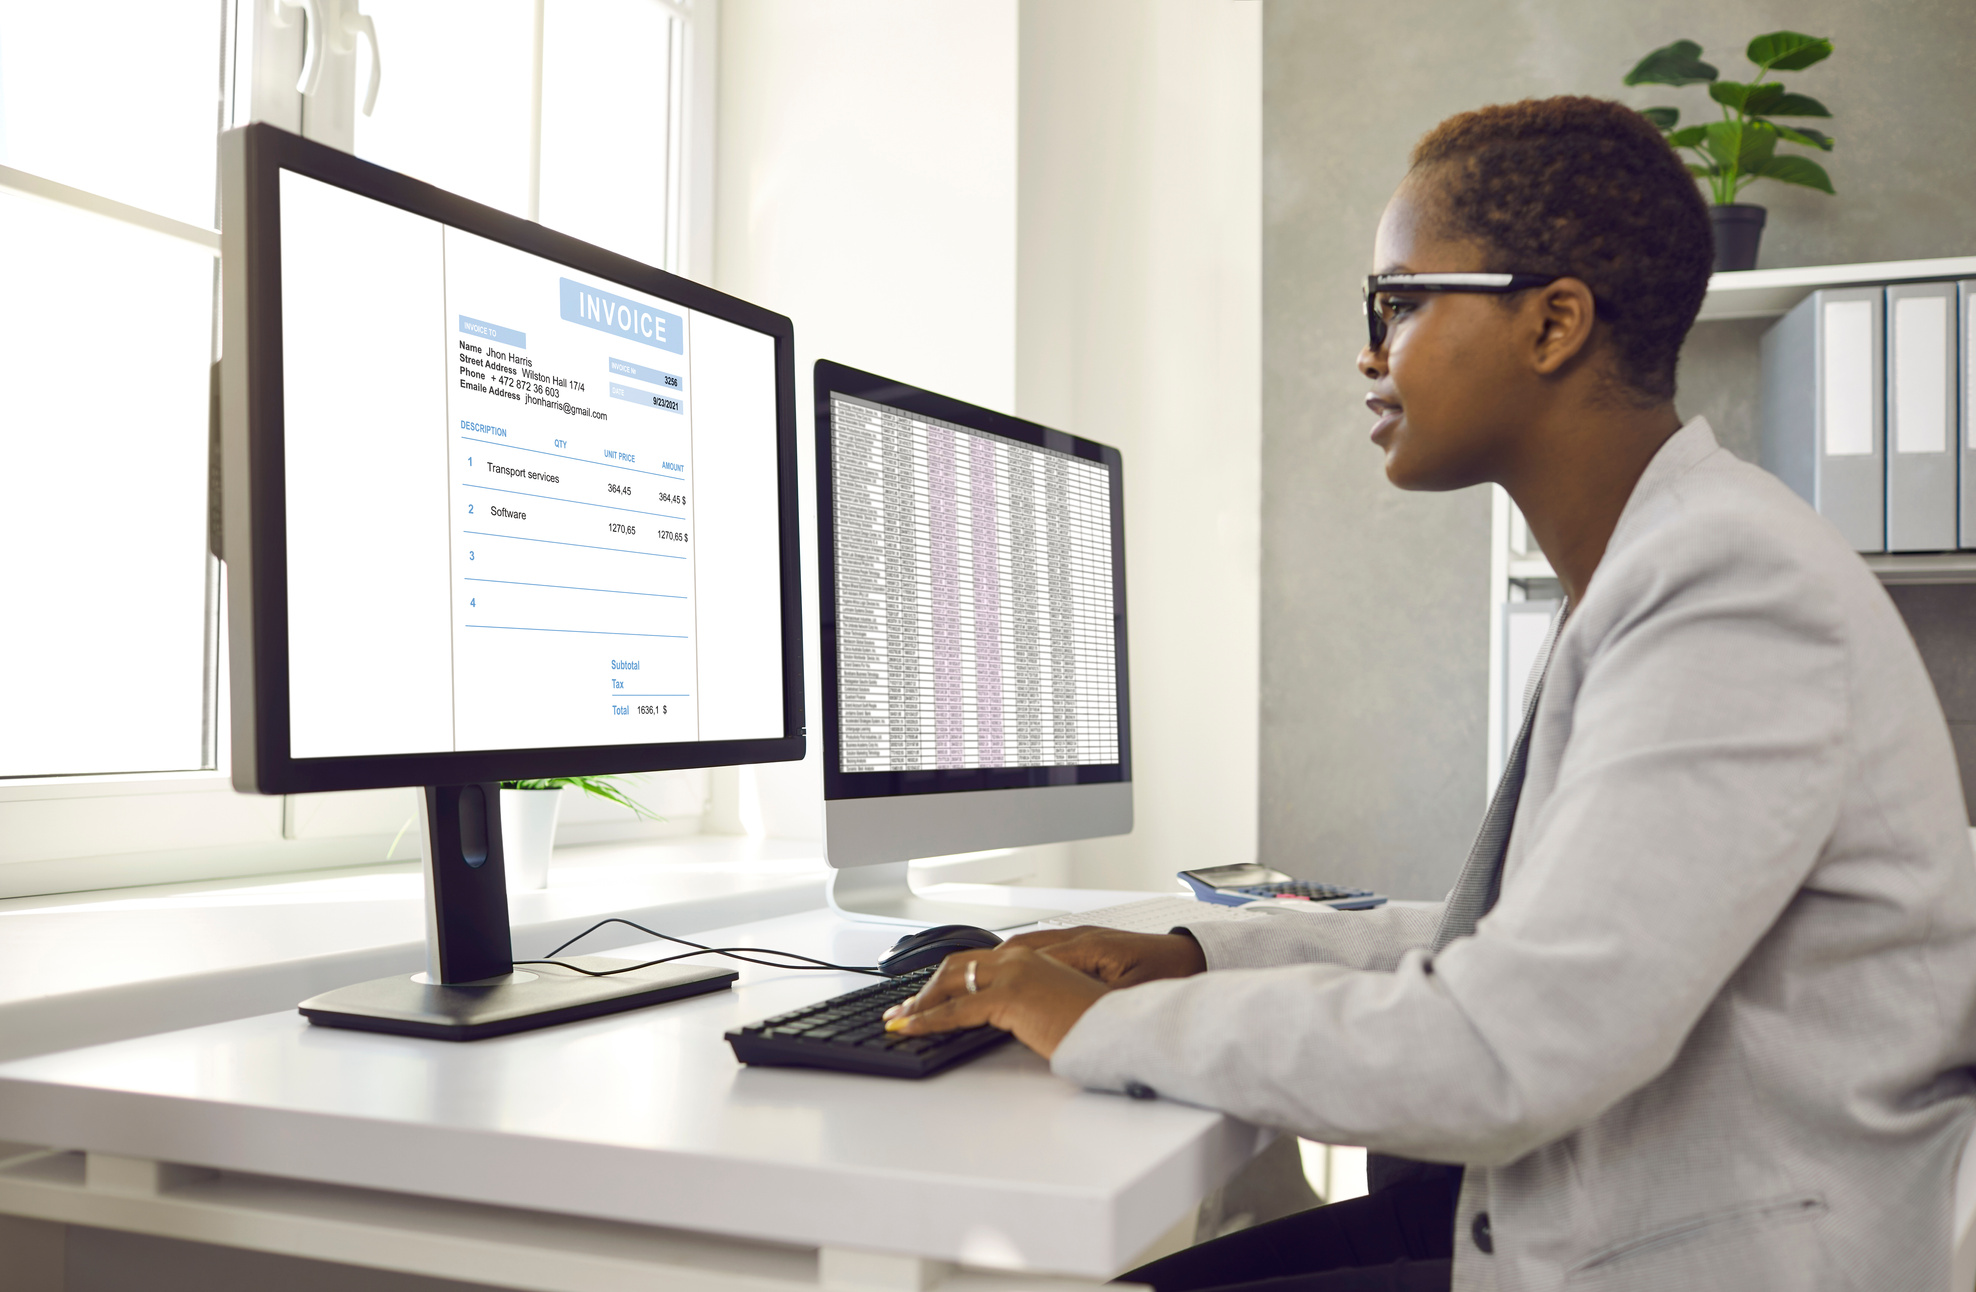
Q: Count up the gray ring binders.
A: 3